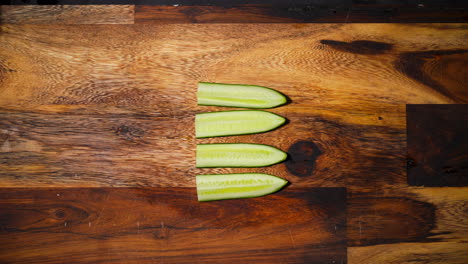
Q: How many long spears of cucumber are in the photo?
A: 4